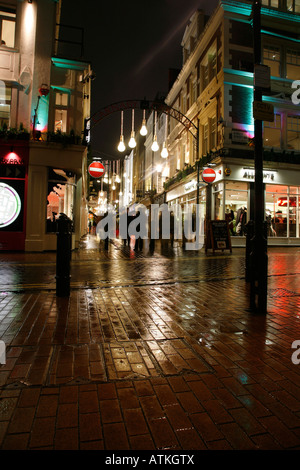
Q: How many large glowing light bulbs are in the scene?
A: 5